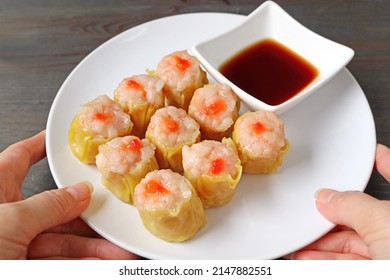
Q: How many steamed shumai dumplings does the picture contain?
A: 9